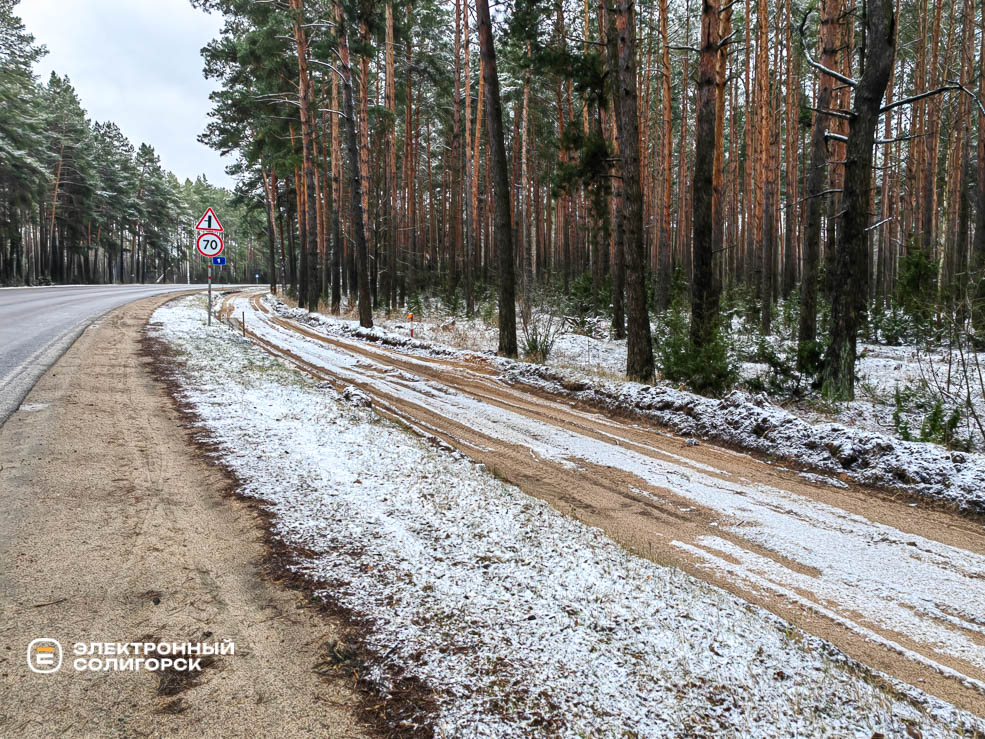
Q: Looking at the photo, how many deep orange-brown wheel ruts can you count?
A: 2